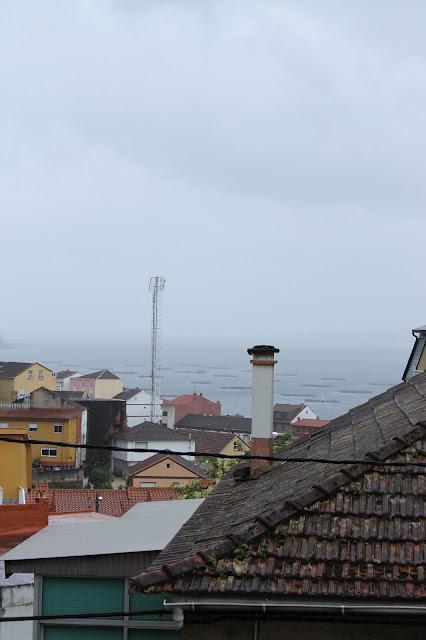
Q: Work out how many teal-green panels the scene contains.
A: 4